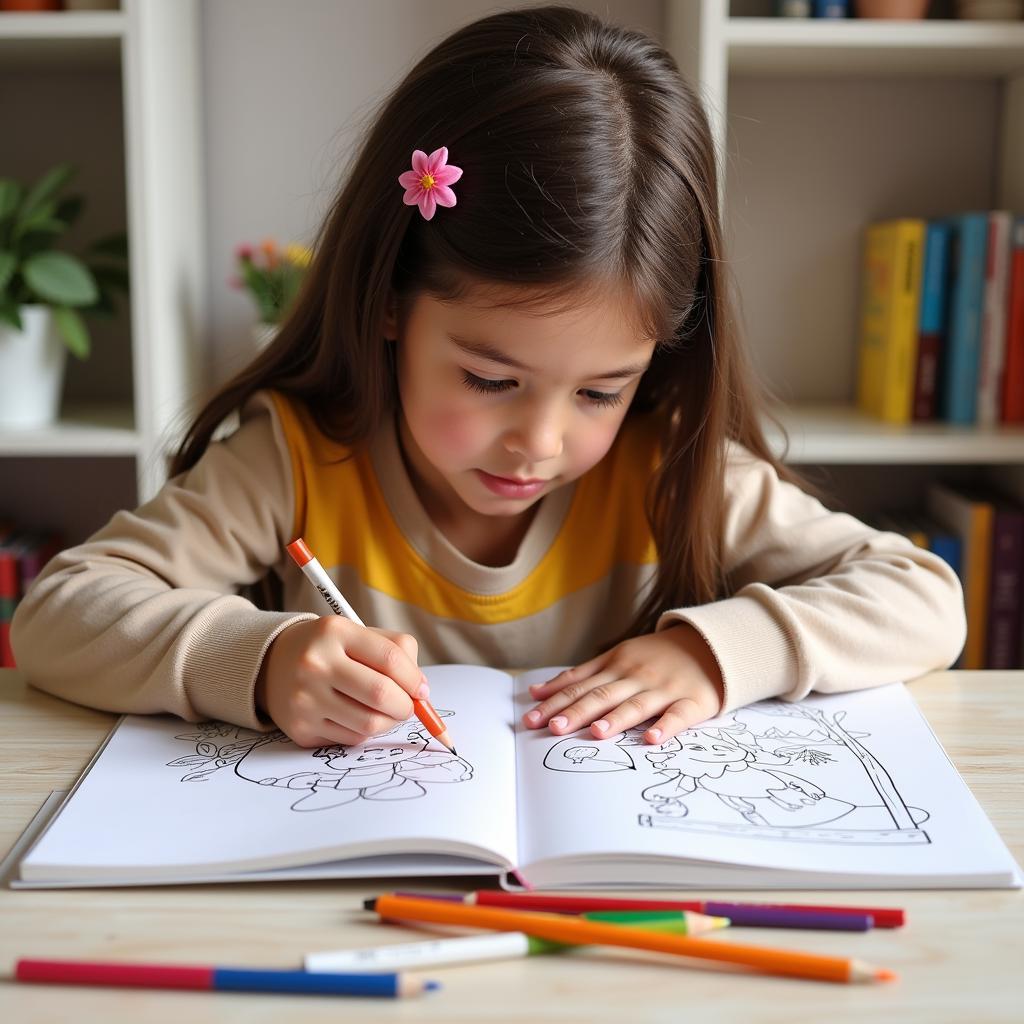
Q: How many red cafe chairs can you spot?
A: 0